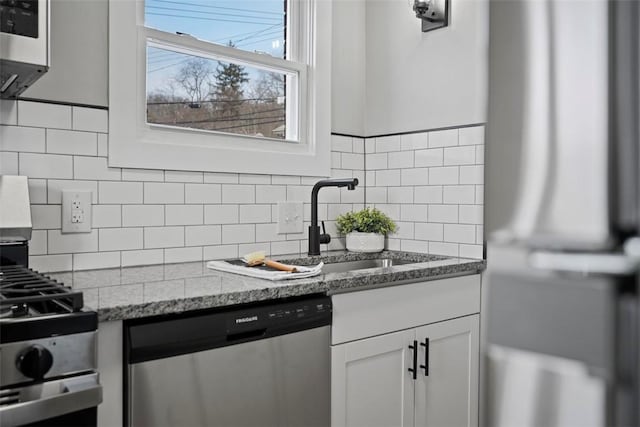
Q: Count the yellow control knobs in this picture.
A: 0